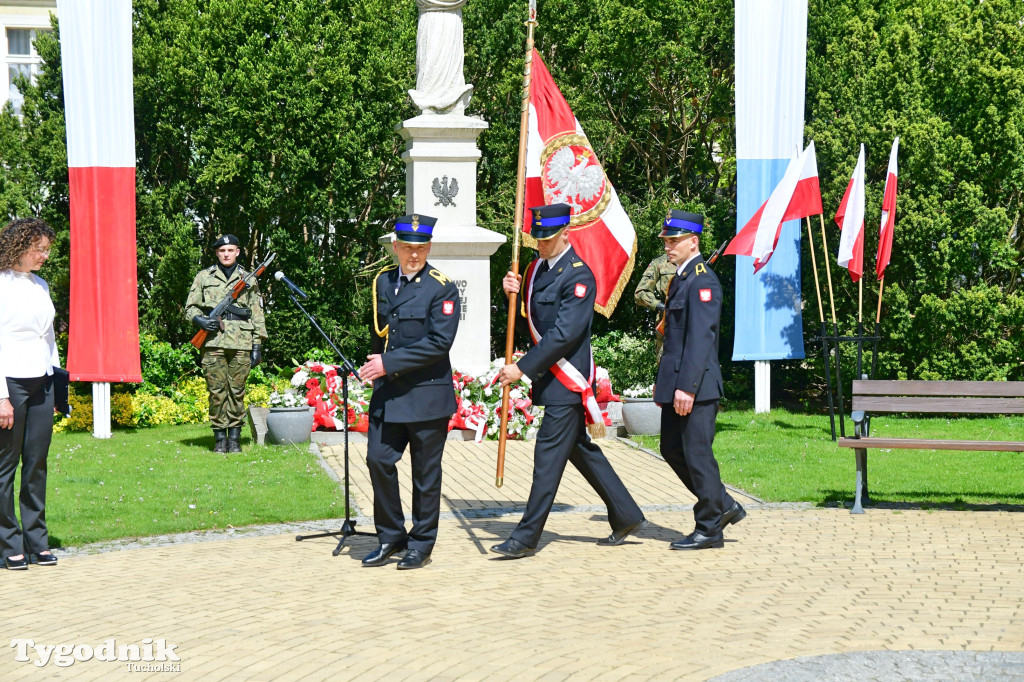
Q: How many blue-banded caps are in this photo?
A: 3